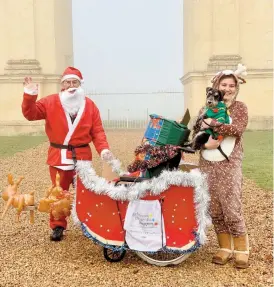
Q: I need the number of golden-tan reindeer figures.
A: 2